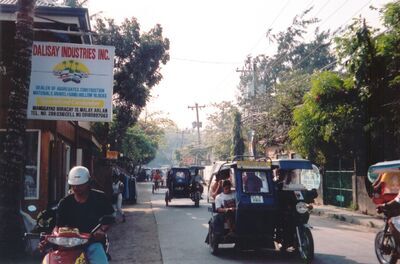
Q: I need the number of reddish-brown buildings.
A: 1